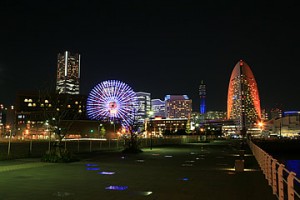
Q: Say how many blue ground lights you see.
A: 5